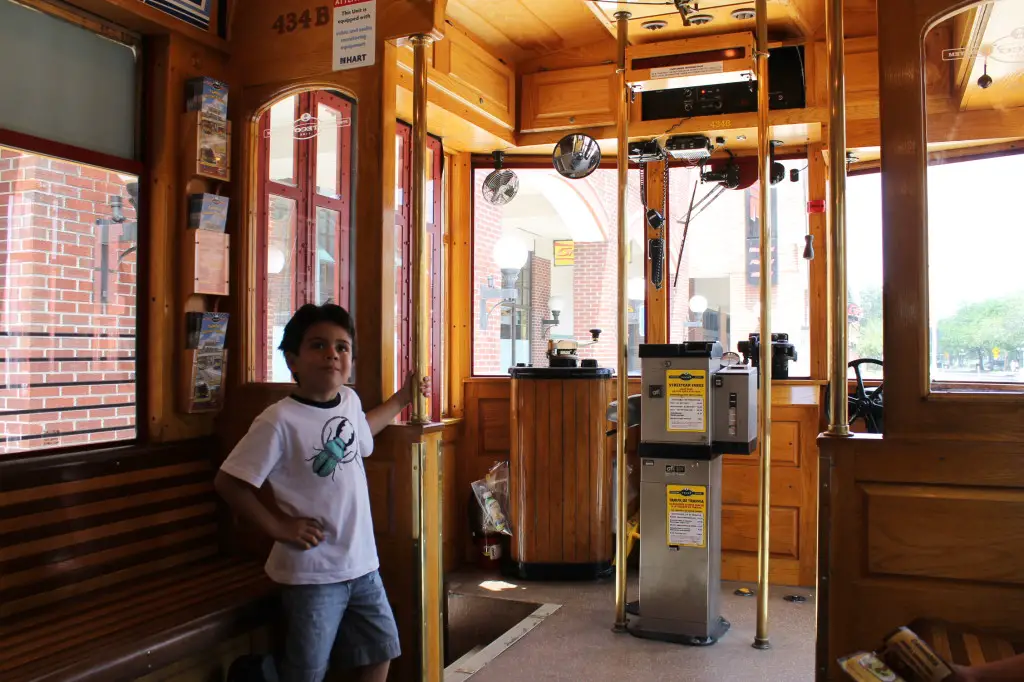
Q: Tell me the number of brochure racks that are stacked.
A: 3